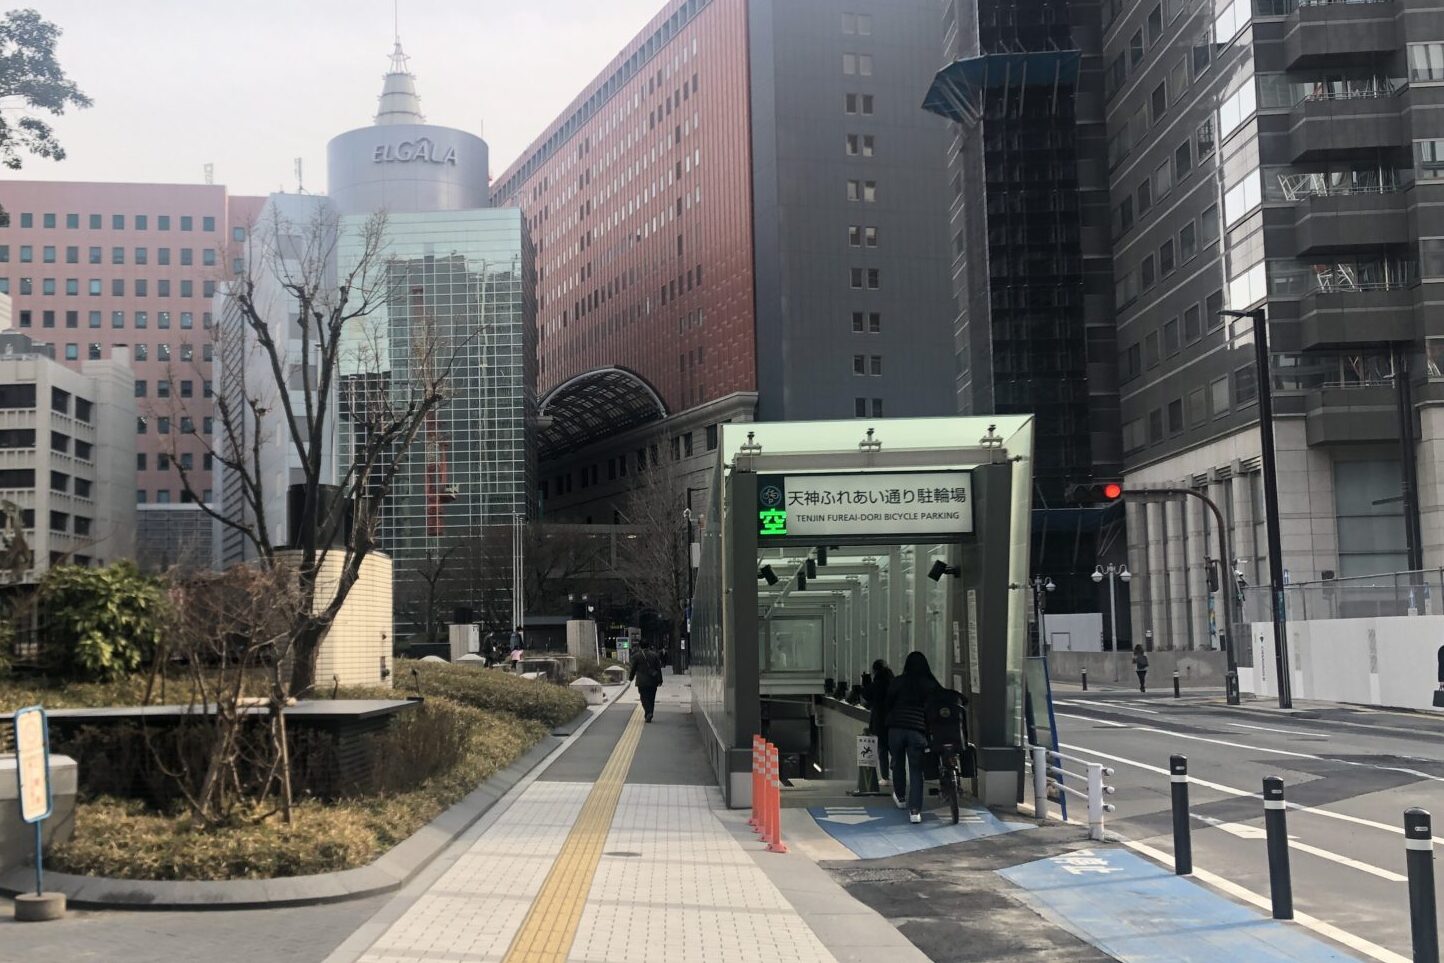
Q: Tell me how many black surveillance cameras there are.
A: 5